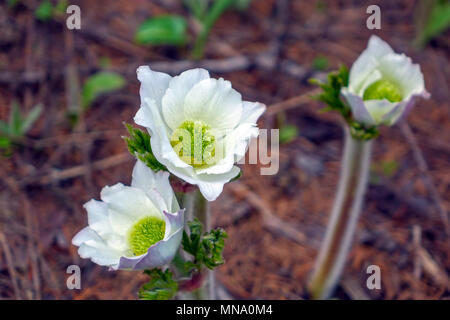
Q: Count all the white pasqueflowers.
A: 3